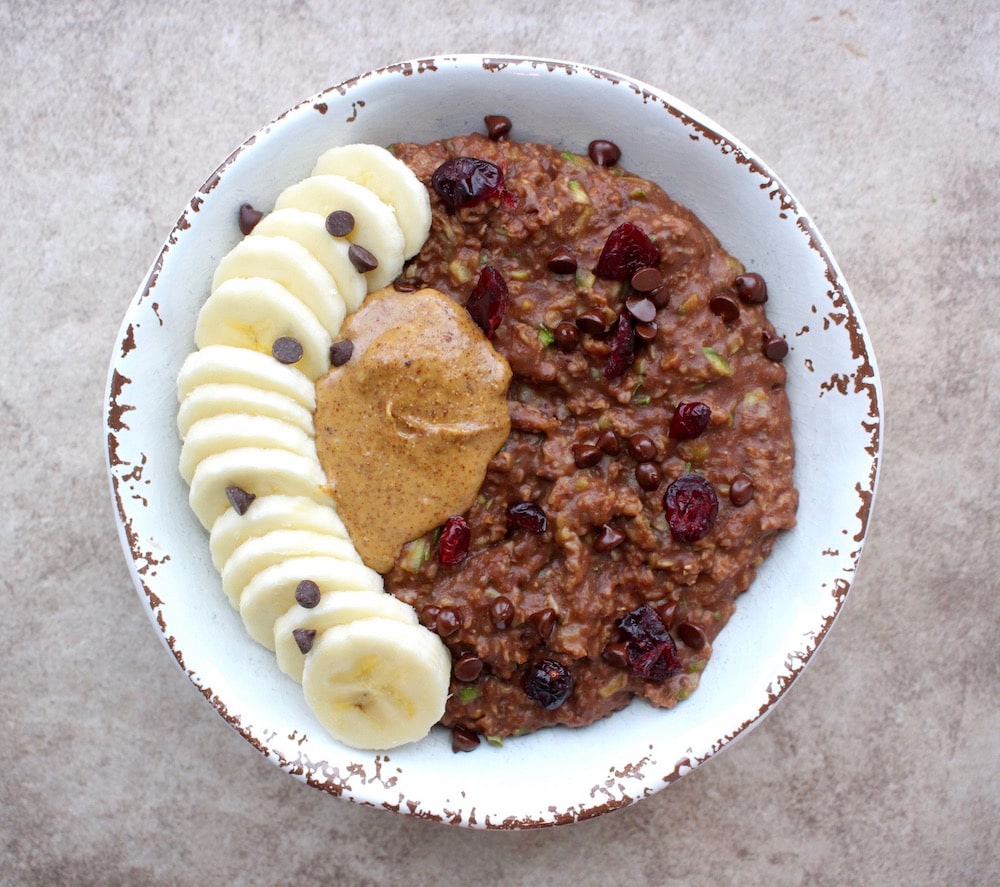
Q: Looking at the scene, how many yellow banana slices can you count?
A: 14